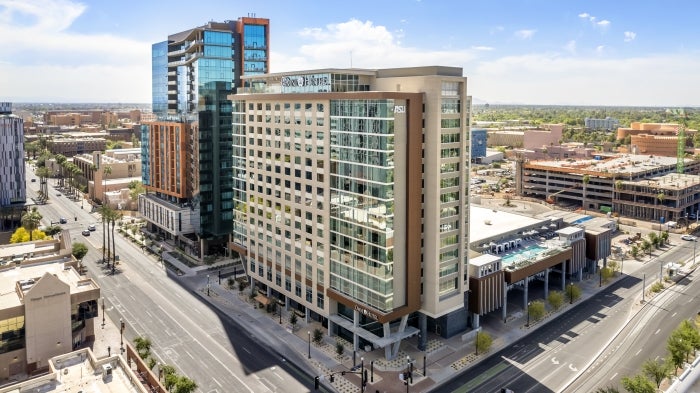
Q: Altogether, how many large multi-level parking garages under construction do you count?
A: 1